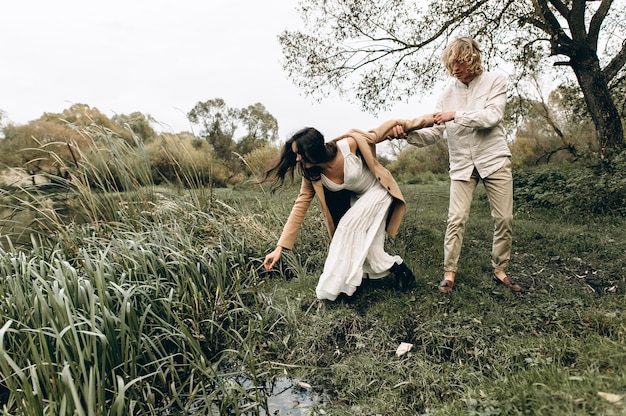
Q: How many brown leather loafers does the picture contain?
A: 2